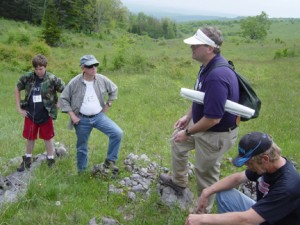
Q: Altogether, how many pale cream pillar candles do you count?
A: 0